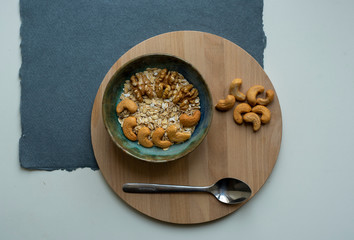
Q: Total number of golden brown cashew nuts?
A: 13